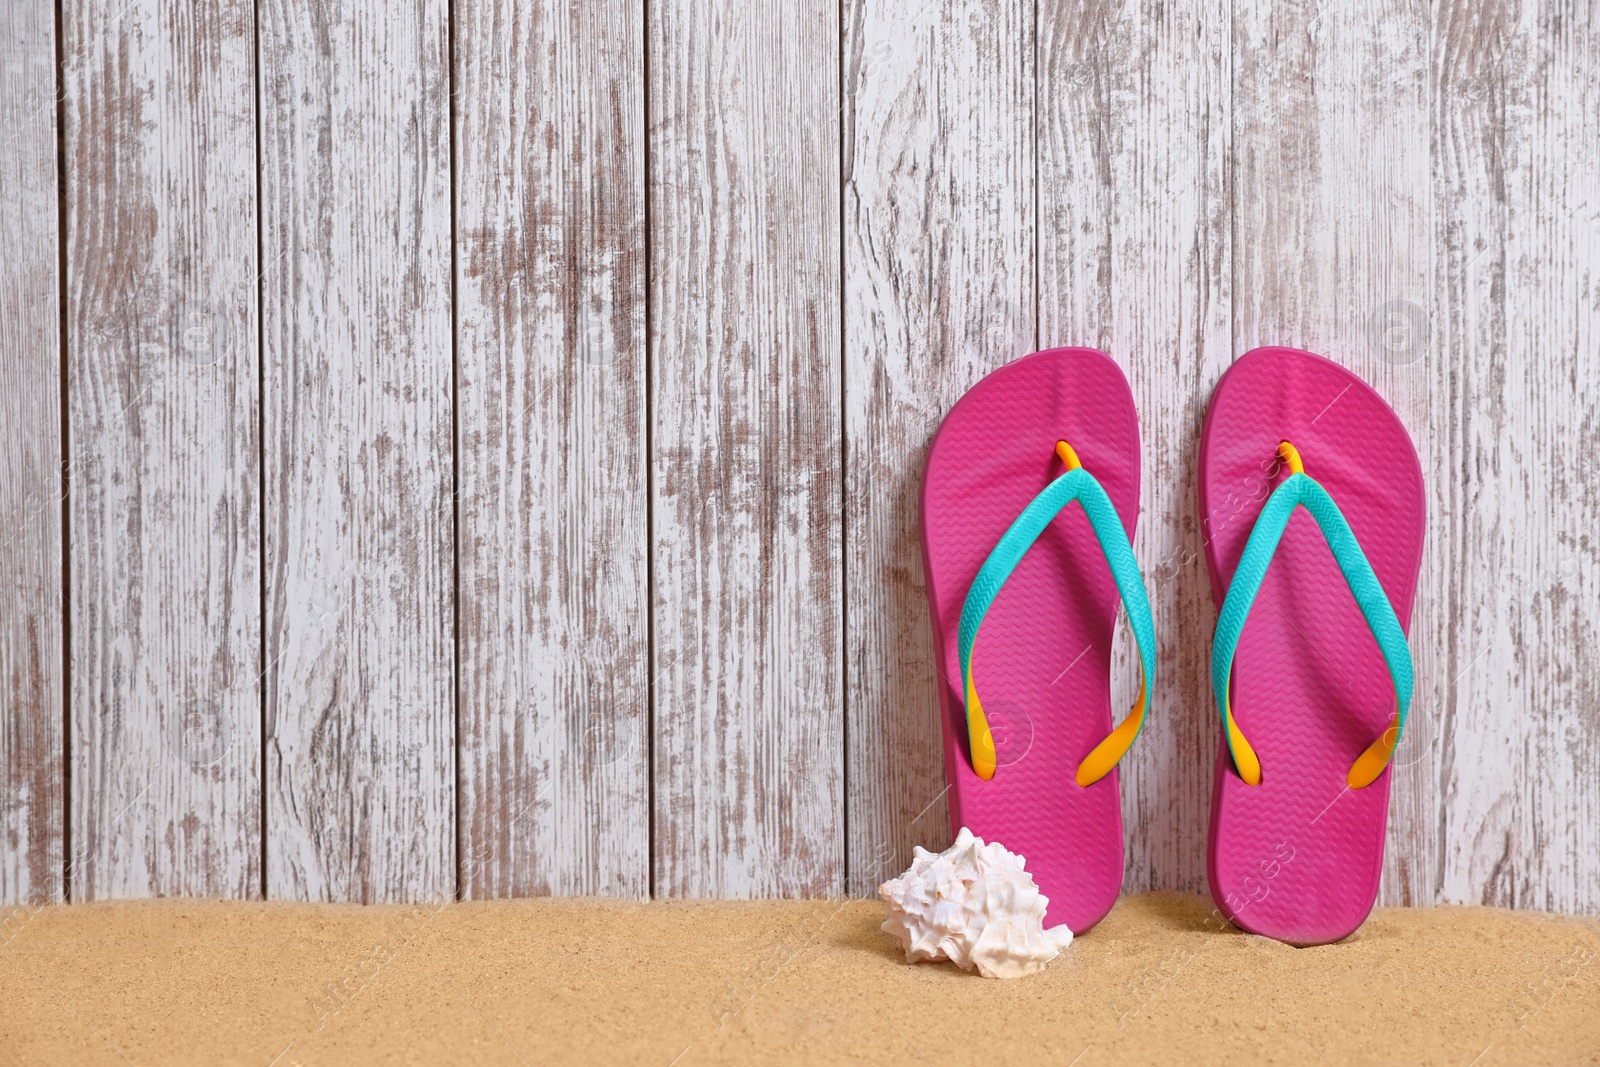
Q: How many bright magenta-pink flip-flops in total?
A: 2